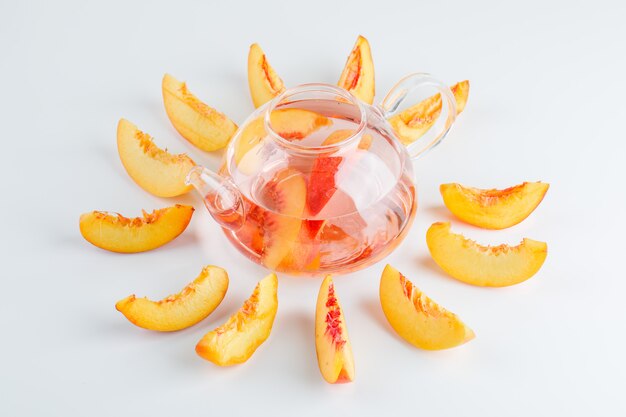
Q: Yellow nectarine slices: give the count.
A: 12